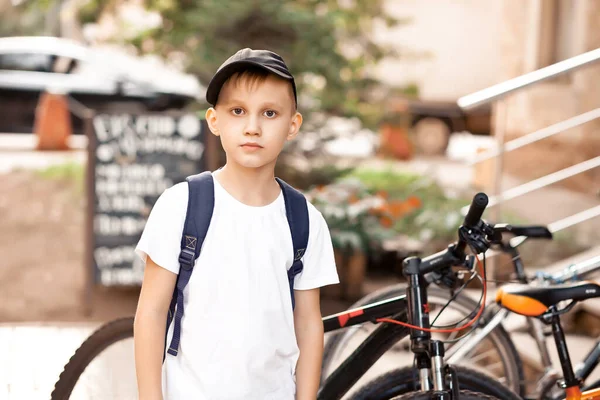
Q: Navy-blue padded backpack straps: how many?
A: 2